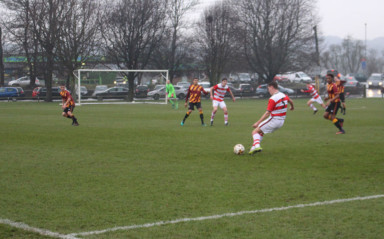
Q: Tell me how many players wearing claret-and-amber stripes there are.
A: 4